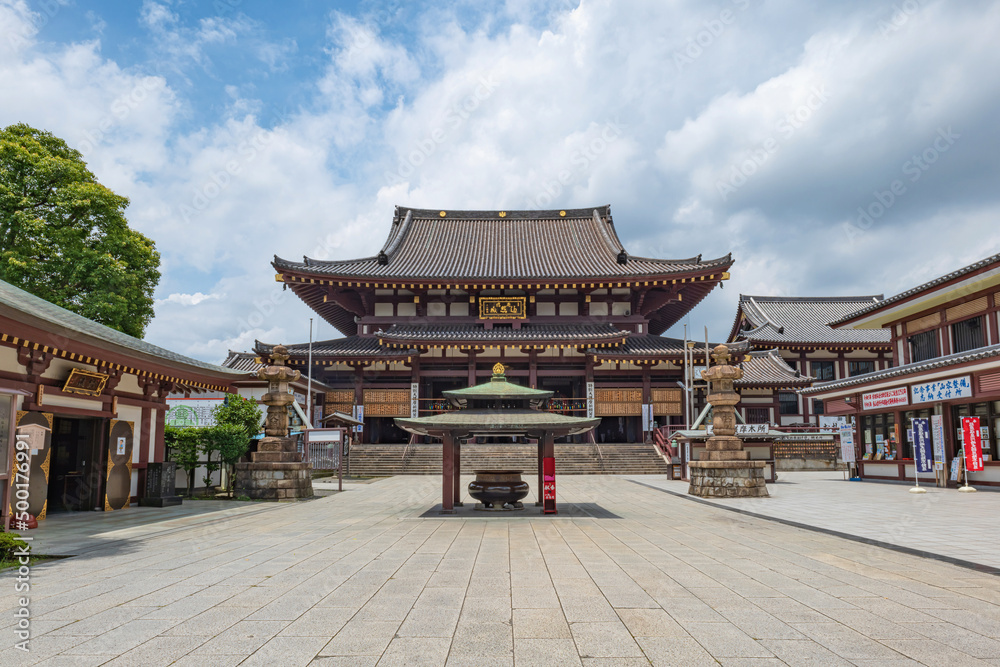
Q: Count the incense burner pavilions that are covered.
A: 1